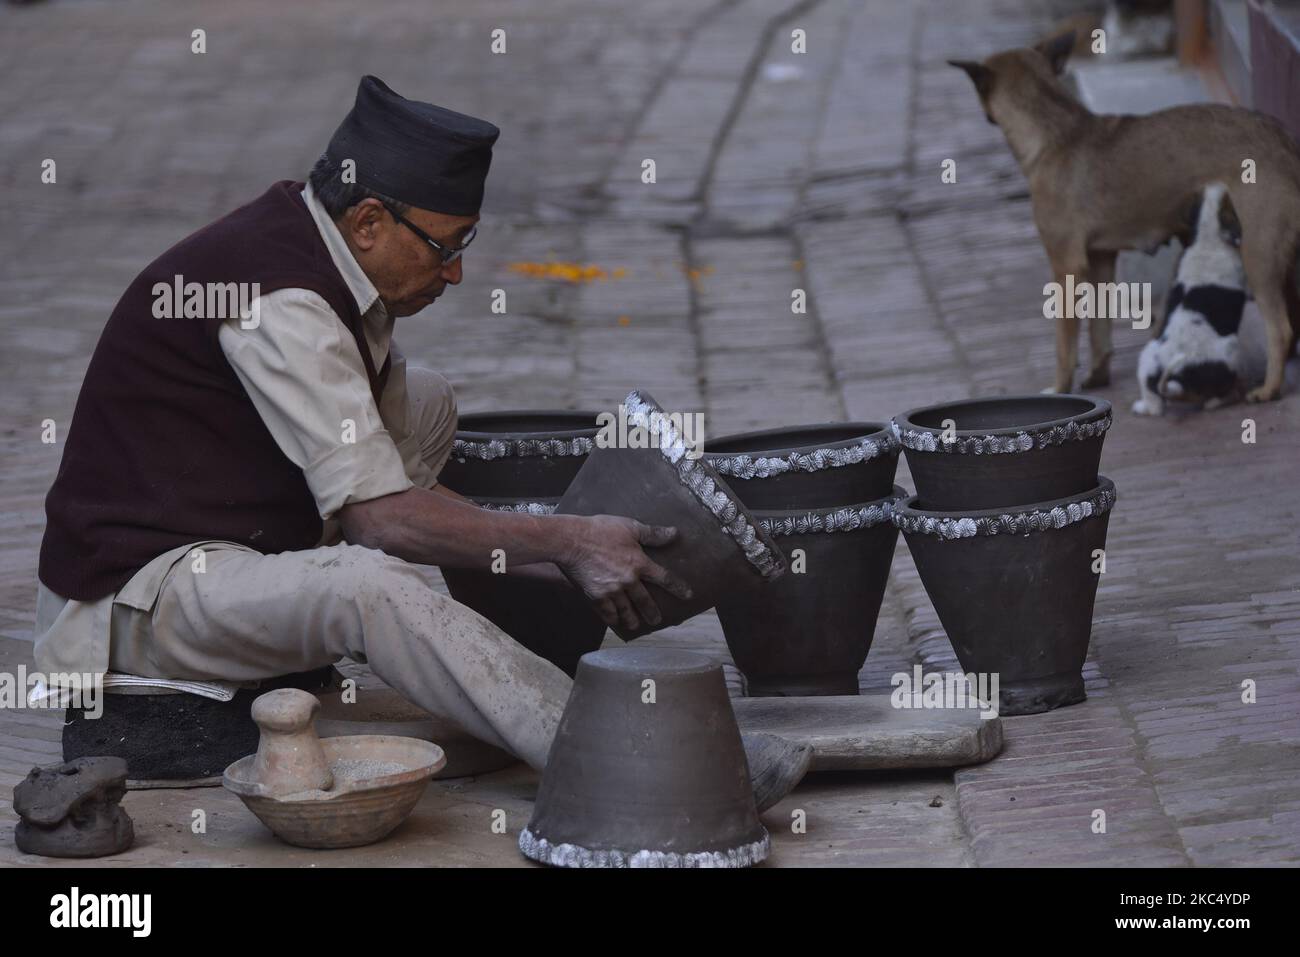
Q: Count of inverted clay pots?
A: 1